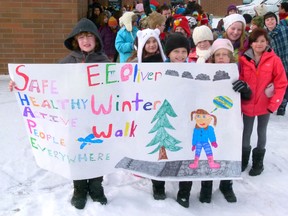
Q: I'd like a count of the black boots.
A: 8